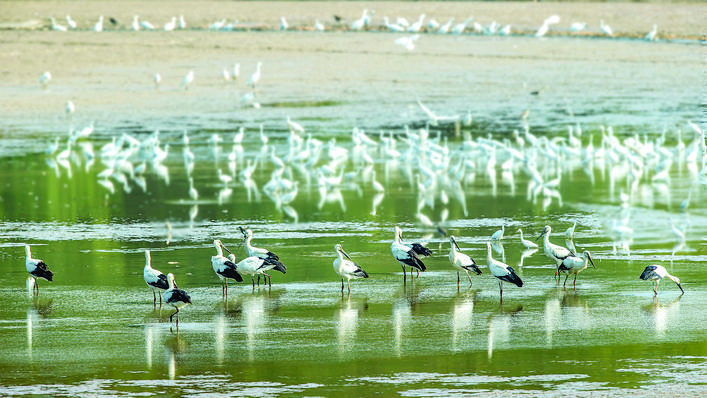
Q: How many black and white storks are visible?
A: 14